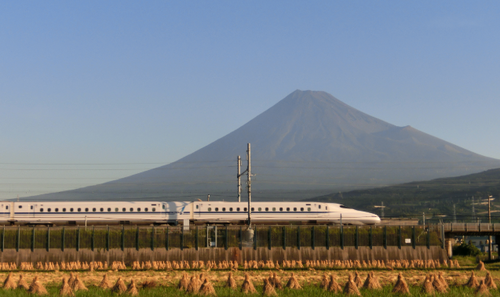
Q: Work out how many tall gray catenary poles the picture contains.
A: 2